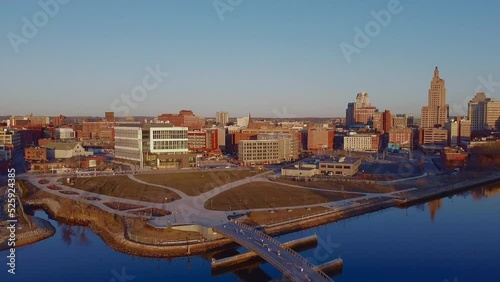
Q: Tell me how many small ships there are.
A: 0